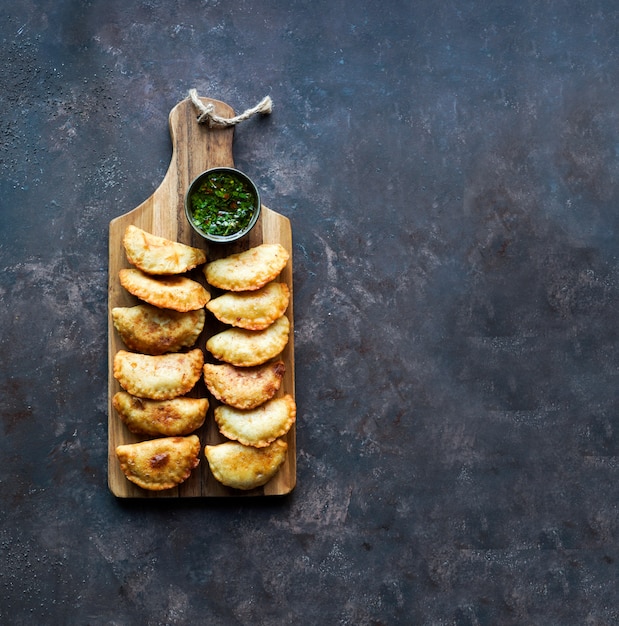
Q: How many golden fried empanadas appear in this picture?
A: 12